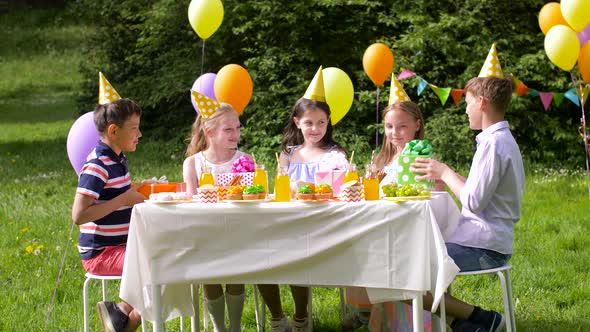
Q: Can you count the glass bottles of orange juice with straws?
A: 5